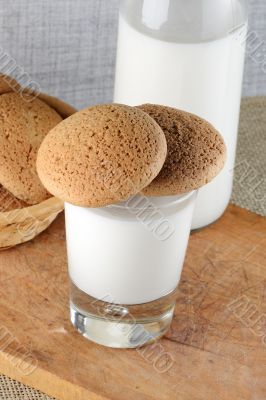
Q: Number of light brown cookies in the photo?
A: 2